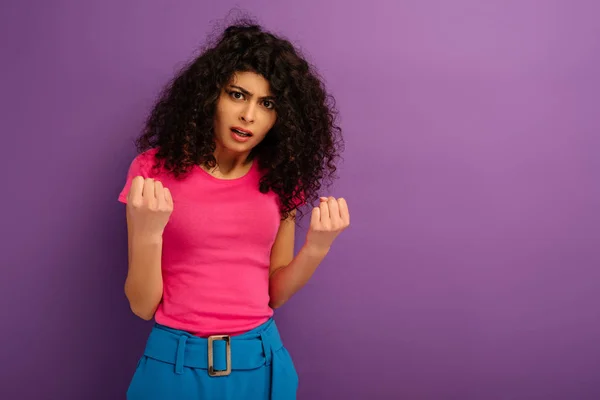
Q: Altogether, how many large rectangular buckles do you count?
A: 1